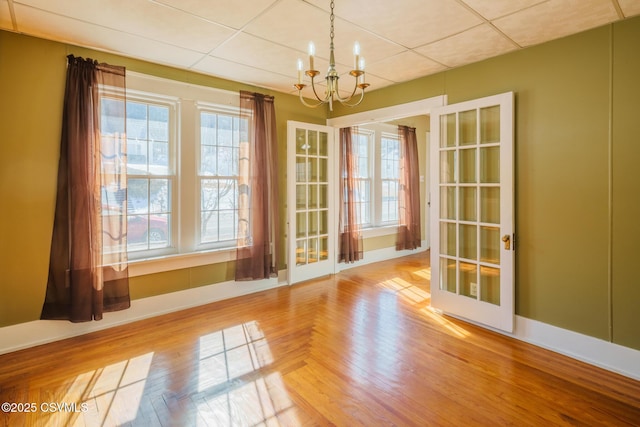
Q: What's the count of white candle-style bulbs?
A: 4